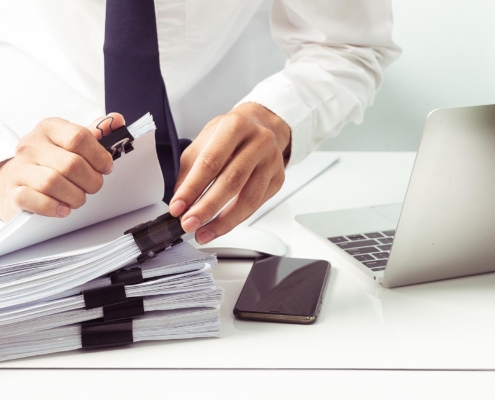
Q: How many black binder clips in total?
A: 6